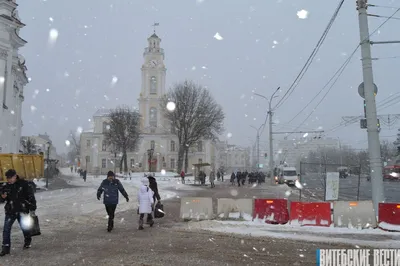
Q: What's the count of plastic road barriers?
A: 6